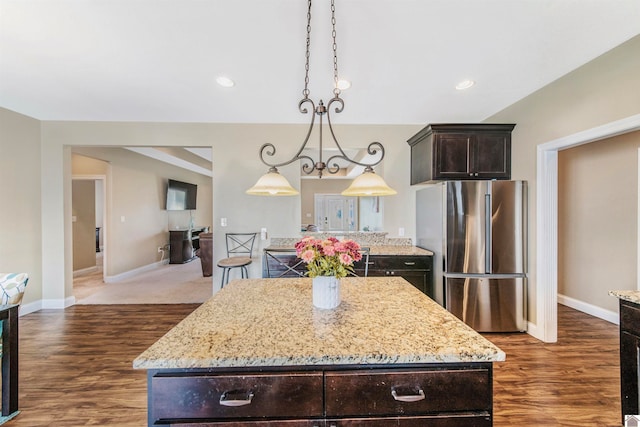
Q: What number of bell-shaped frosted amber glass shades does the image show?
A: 2